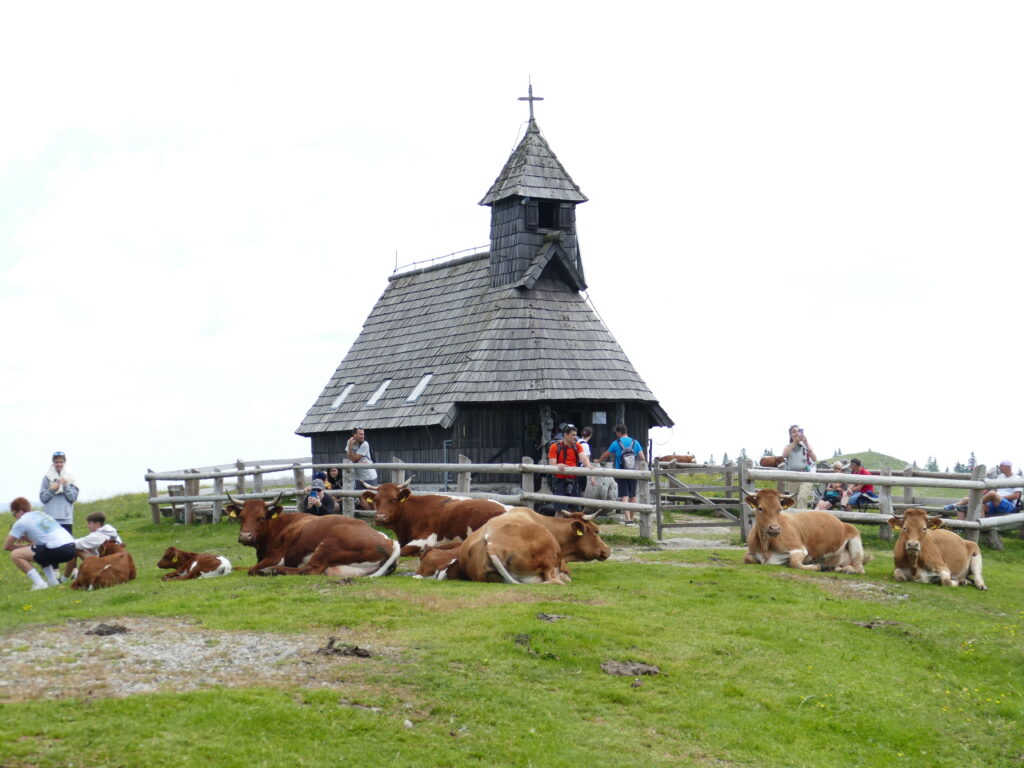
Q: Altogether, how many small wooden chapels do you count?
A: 1